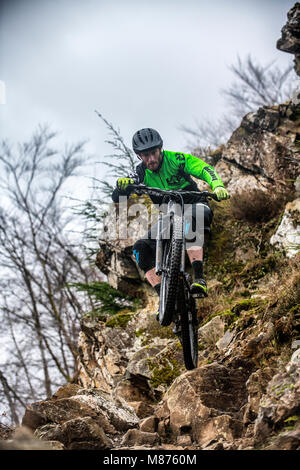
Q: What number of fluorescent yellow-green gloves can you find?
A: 2